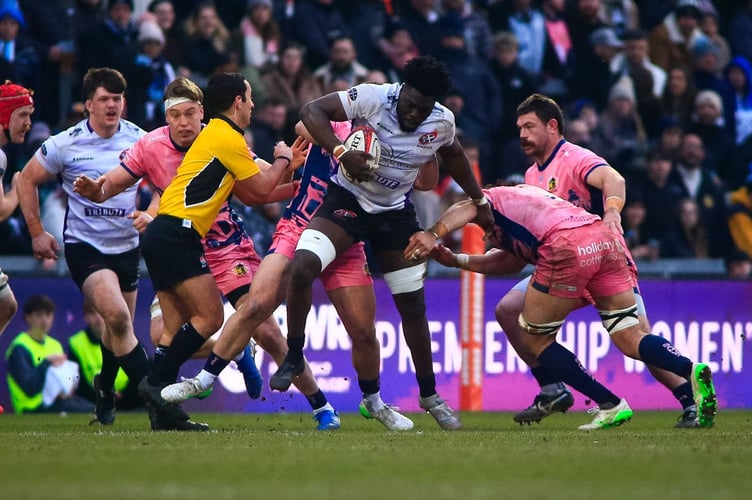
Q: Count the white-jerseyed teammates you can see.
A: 3